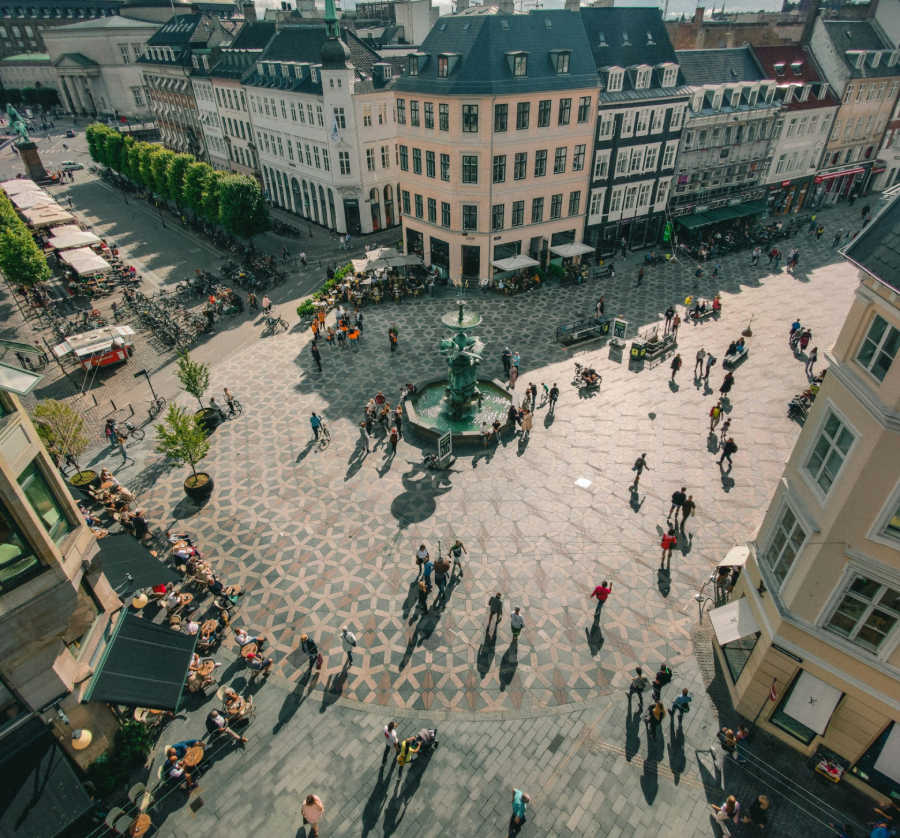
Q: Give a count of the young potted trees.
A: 3